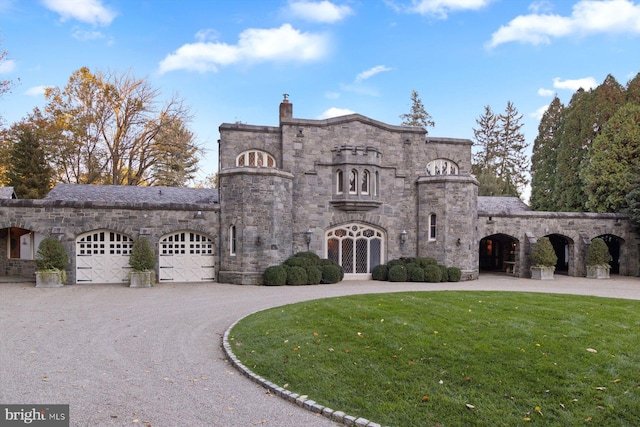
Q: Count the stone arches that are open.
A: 3